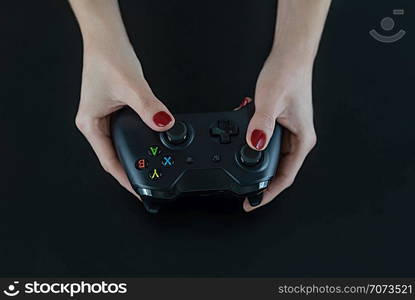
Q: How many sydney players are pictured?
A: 0